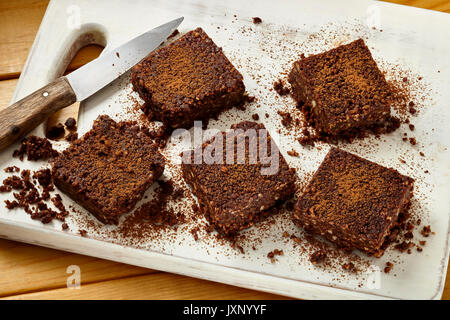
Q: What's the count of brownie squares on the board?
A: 5